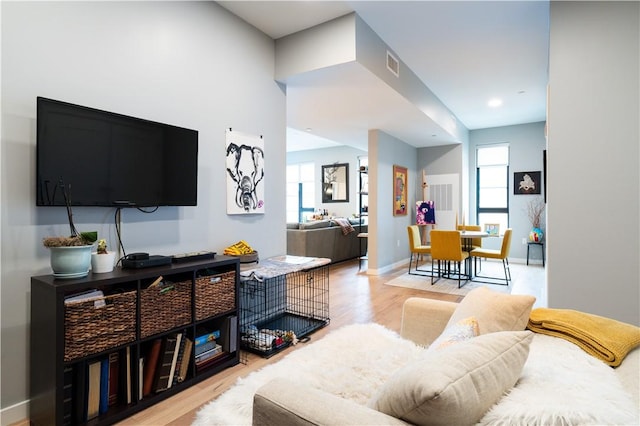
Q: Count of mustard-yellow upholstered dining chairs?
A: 4